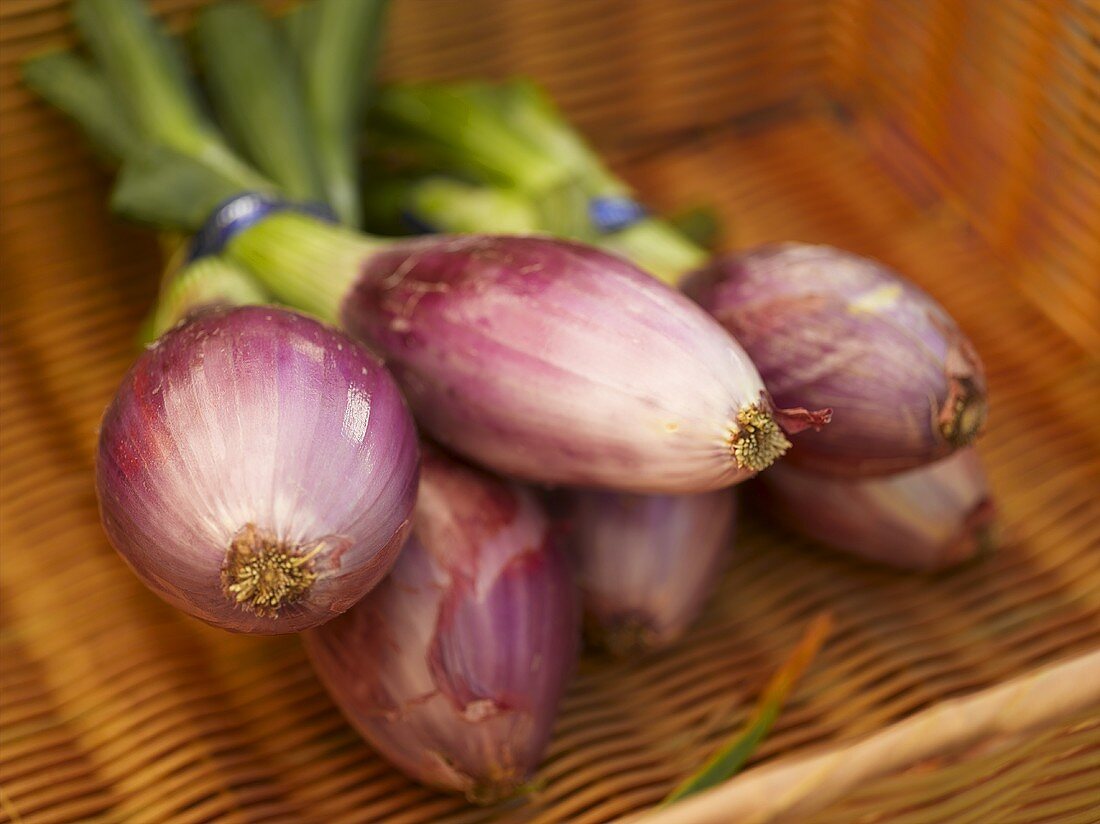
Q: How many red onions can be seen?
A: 6